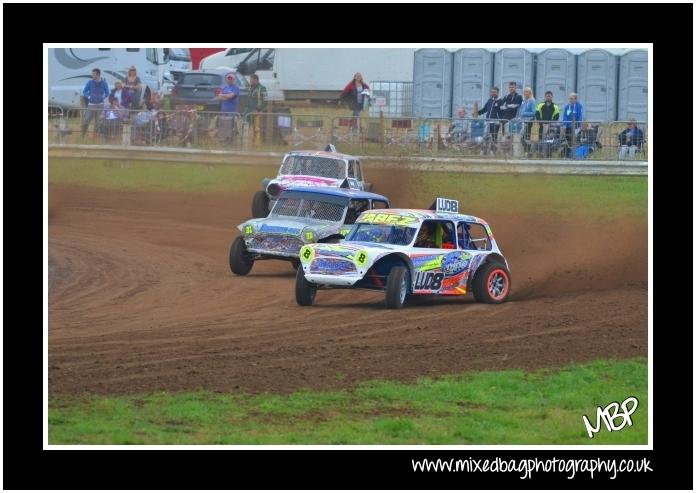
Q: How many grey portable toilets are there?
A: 6